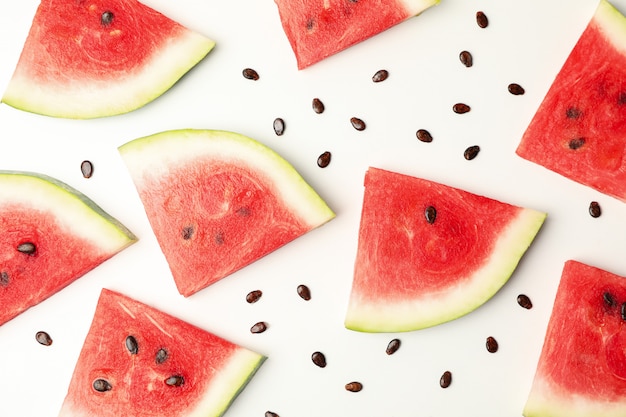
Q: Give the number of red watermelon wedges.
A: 8